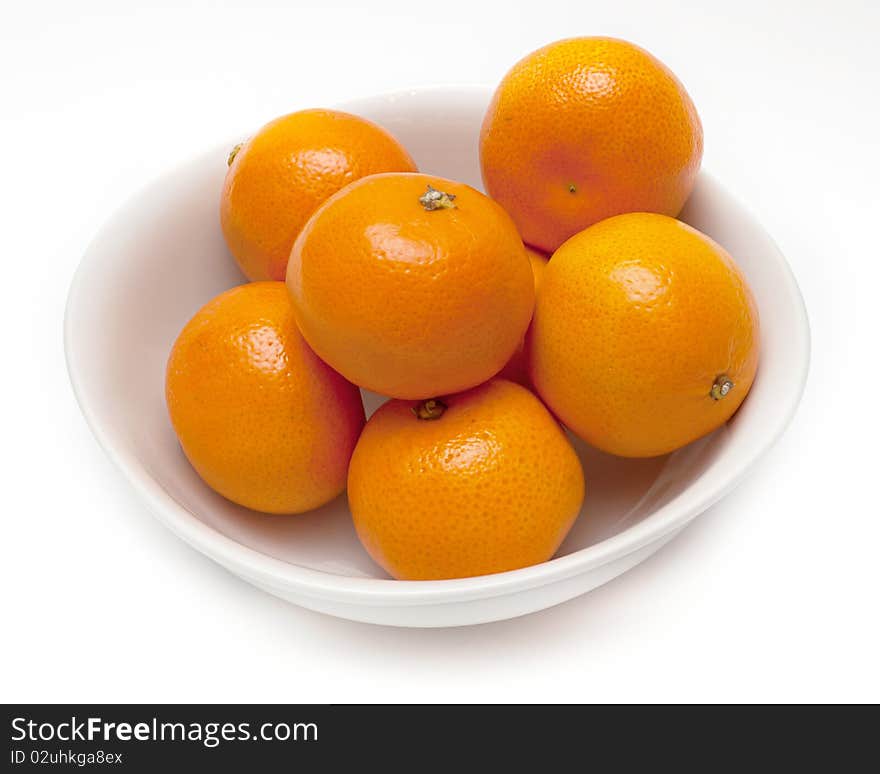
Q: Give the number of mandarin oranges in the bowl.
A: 7